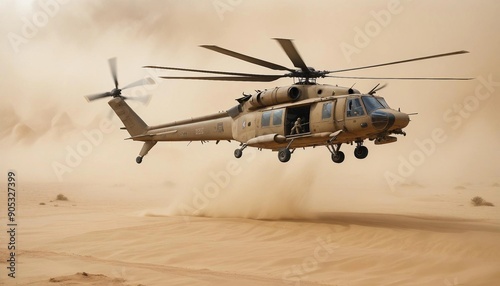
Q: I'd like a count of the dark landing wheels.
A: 5